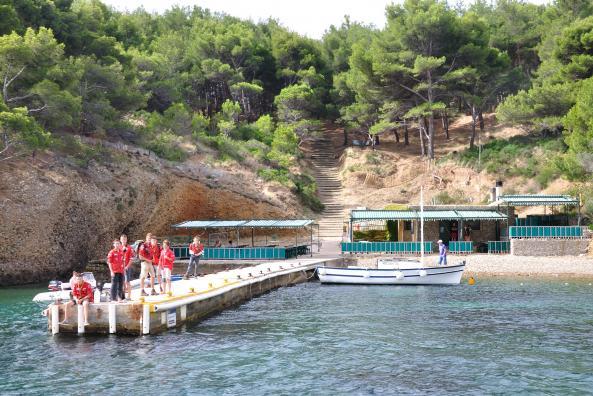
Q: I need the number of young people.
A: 8